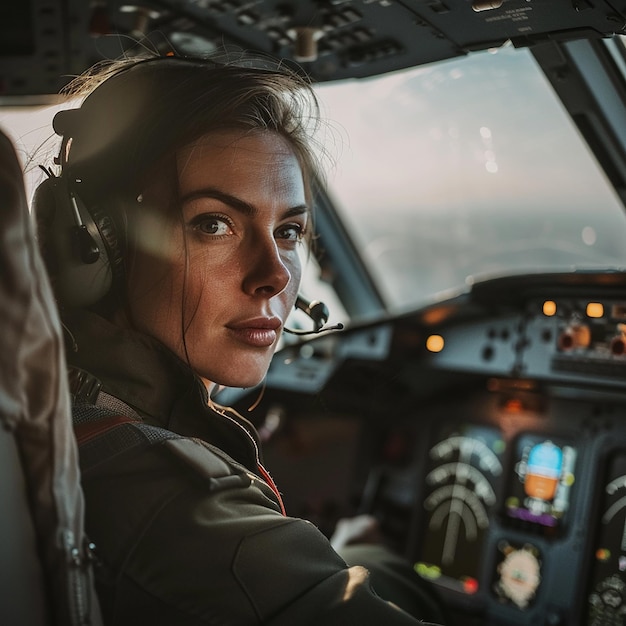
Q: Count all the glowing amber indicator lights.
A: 3